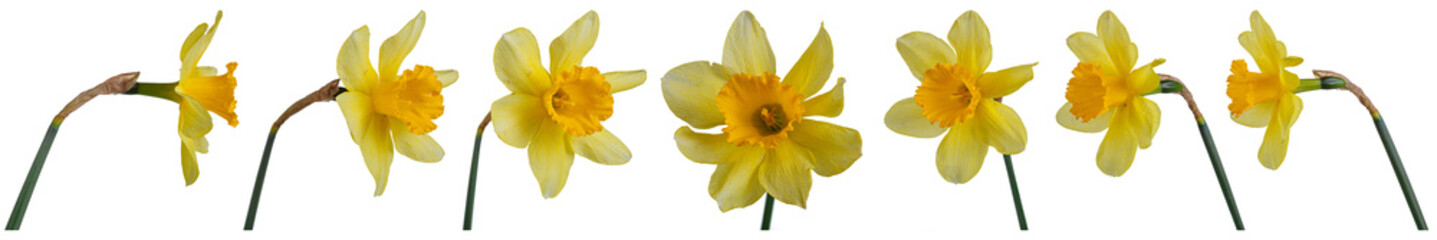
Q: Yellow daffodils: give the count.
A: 7